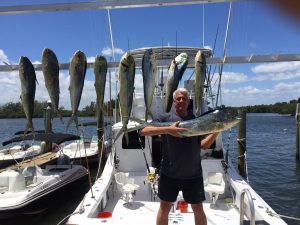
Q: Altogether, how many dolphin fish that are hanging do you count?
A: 8